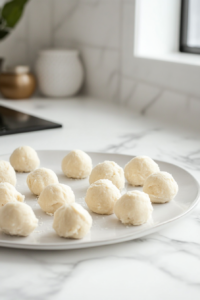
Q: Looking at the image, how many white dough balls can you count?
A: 13